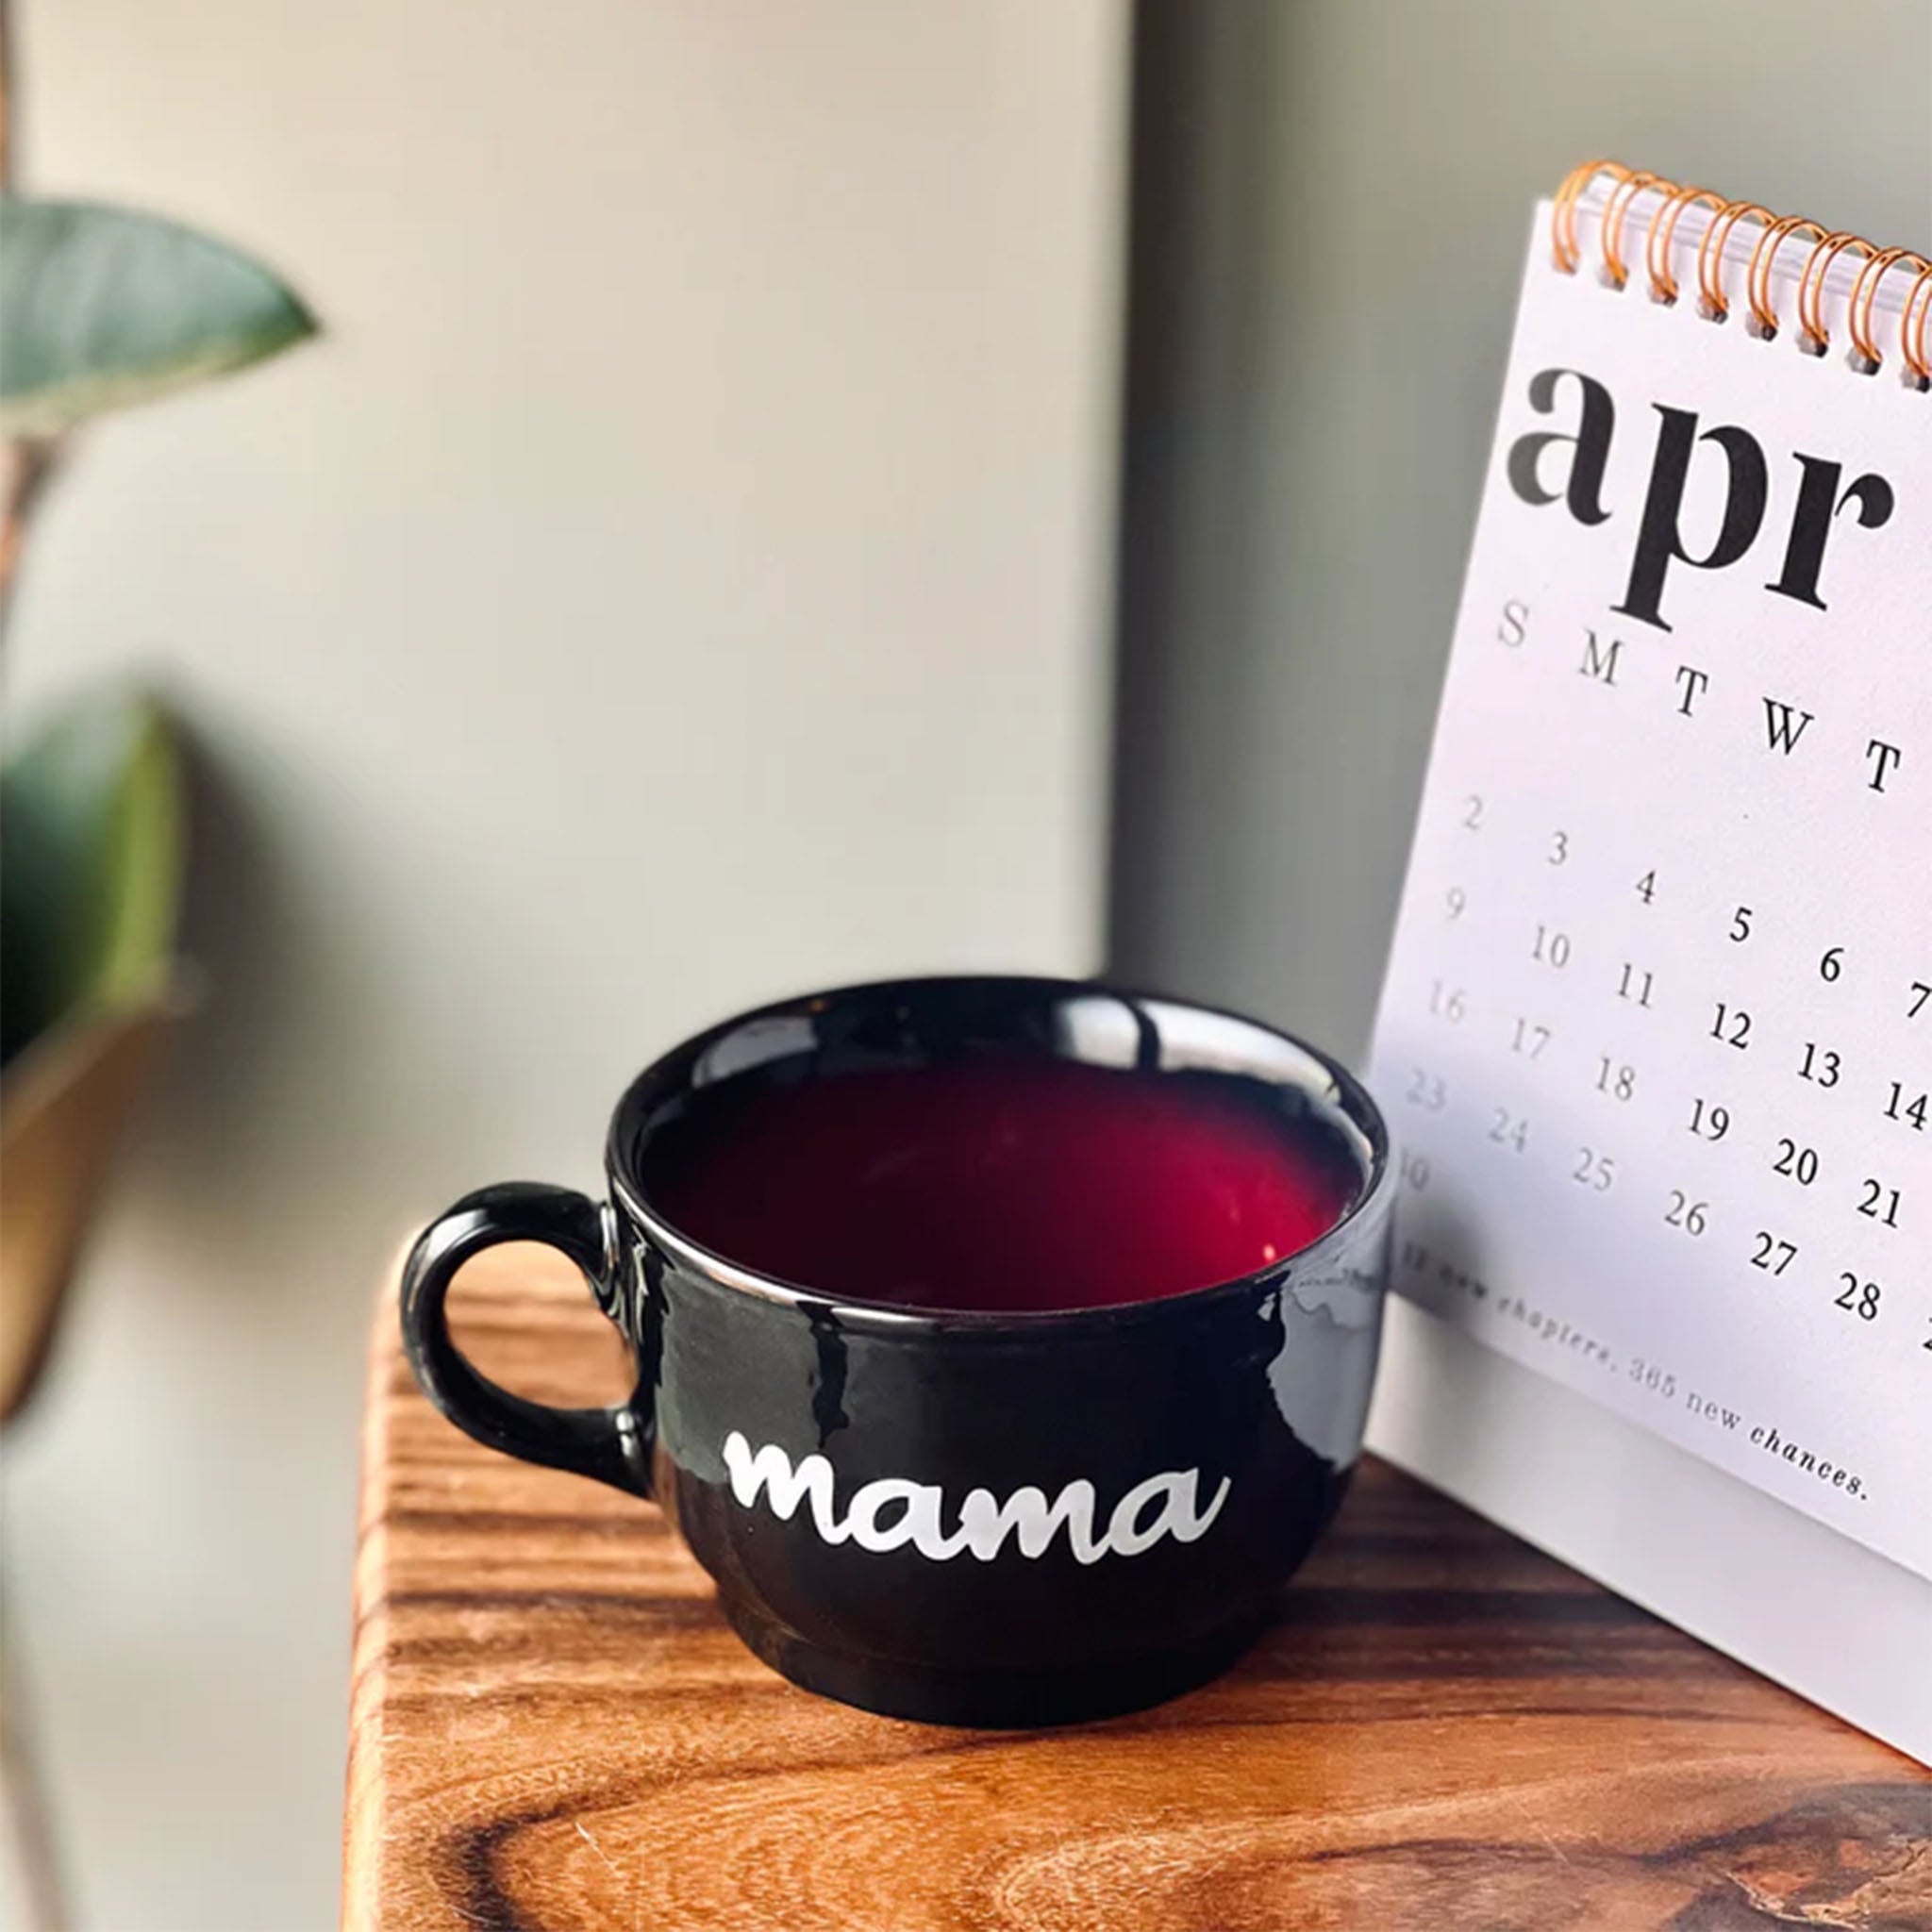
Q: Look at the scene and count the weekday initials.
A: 5